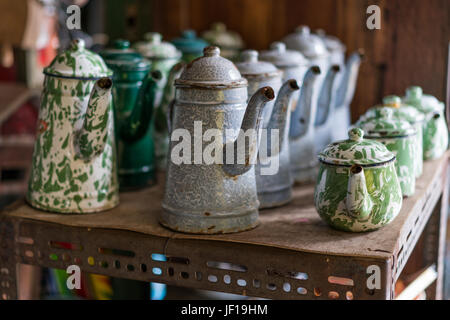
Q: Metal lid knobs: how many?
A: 14